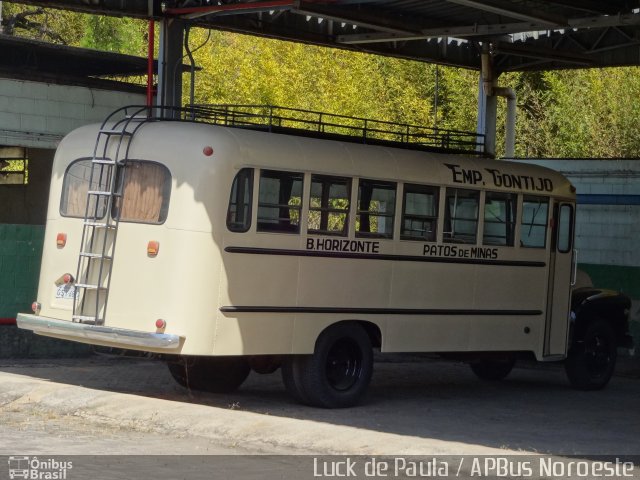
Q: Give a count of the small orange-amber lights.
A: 2